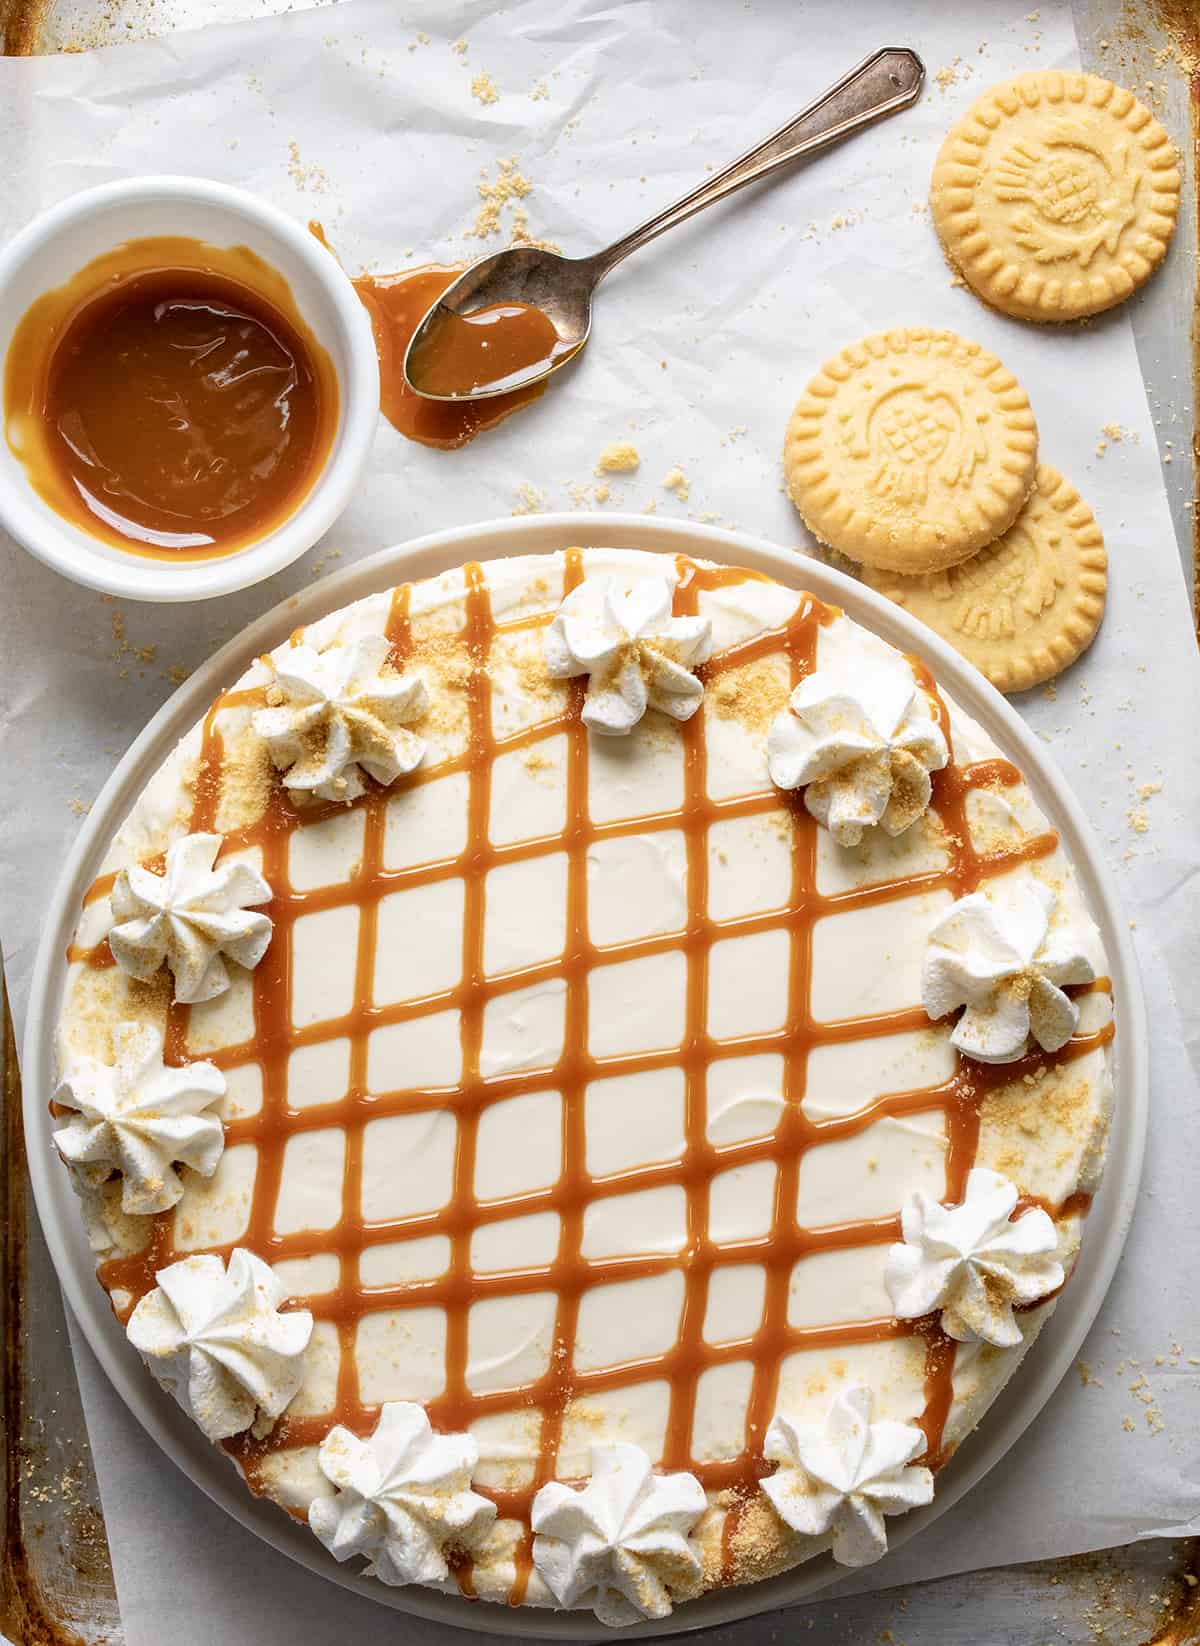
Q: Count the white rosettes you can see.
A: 11